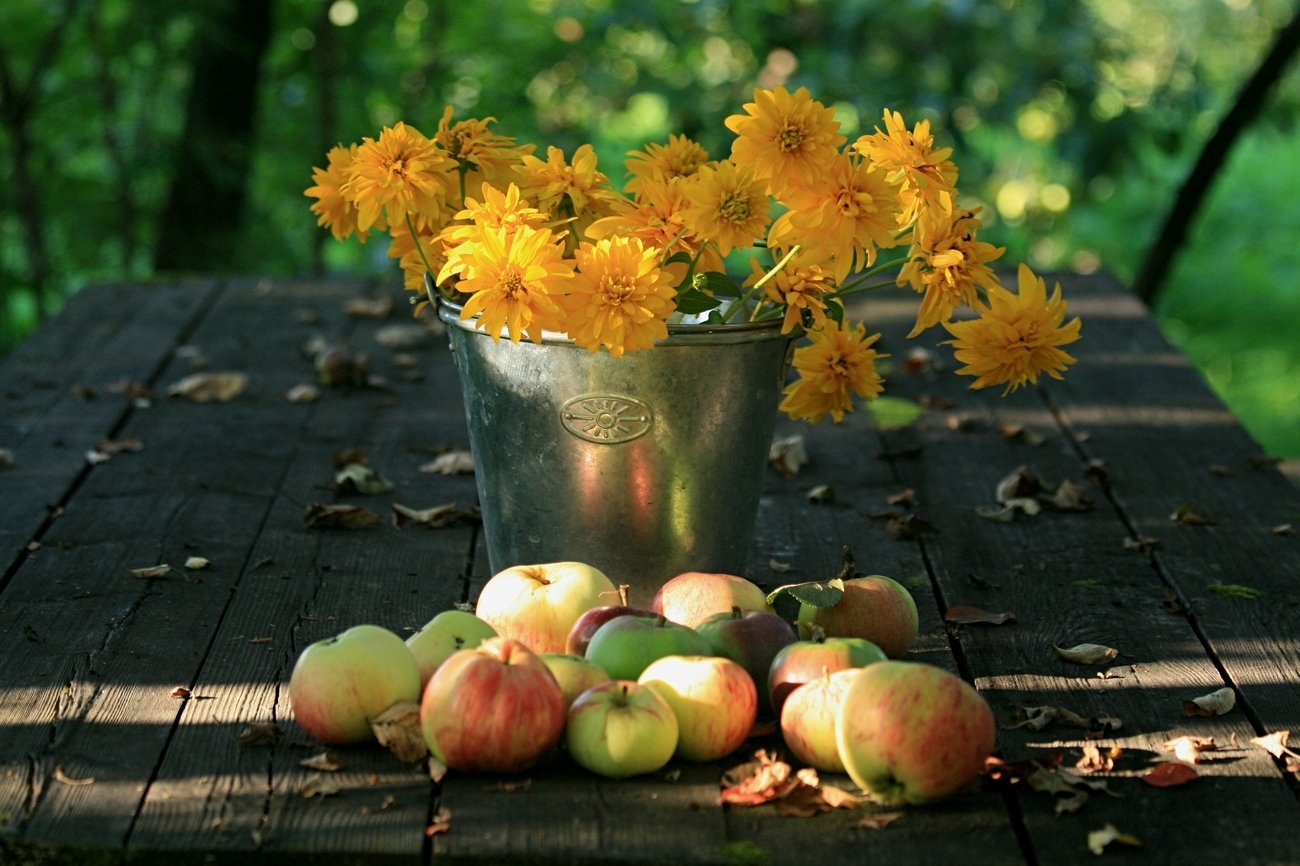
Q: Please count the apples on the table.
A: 15